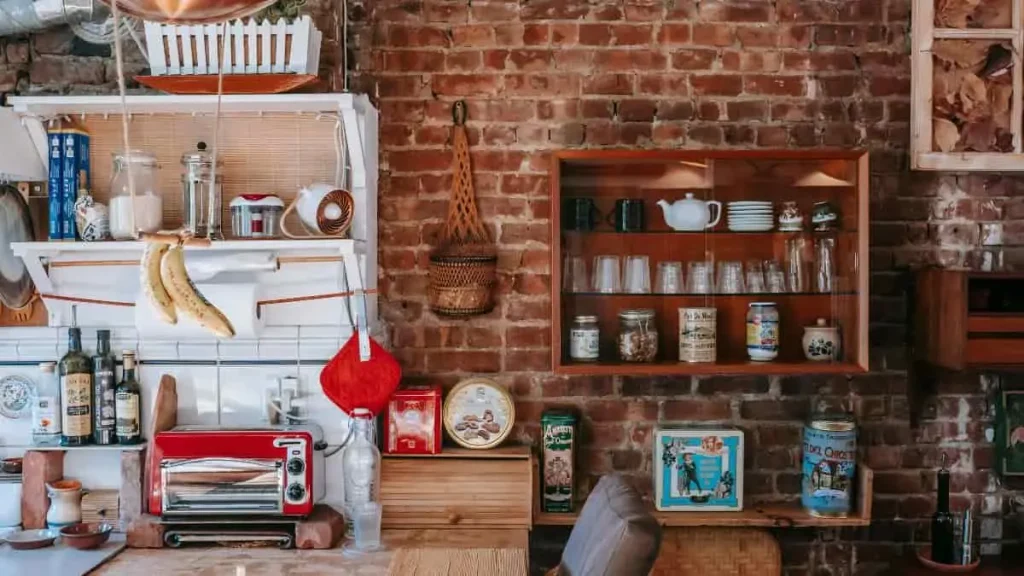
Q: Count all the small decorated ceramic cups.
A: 2